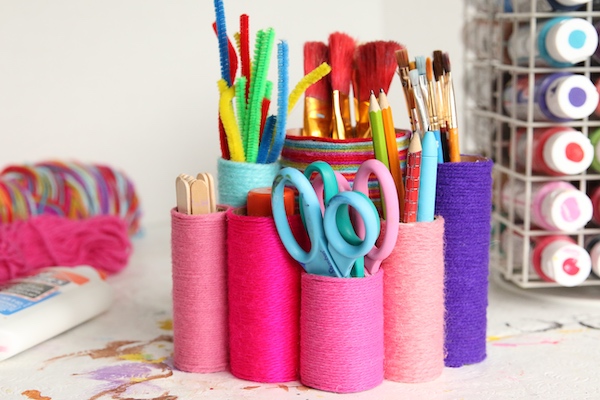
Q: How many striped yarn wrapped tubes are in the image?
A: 1